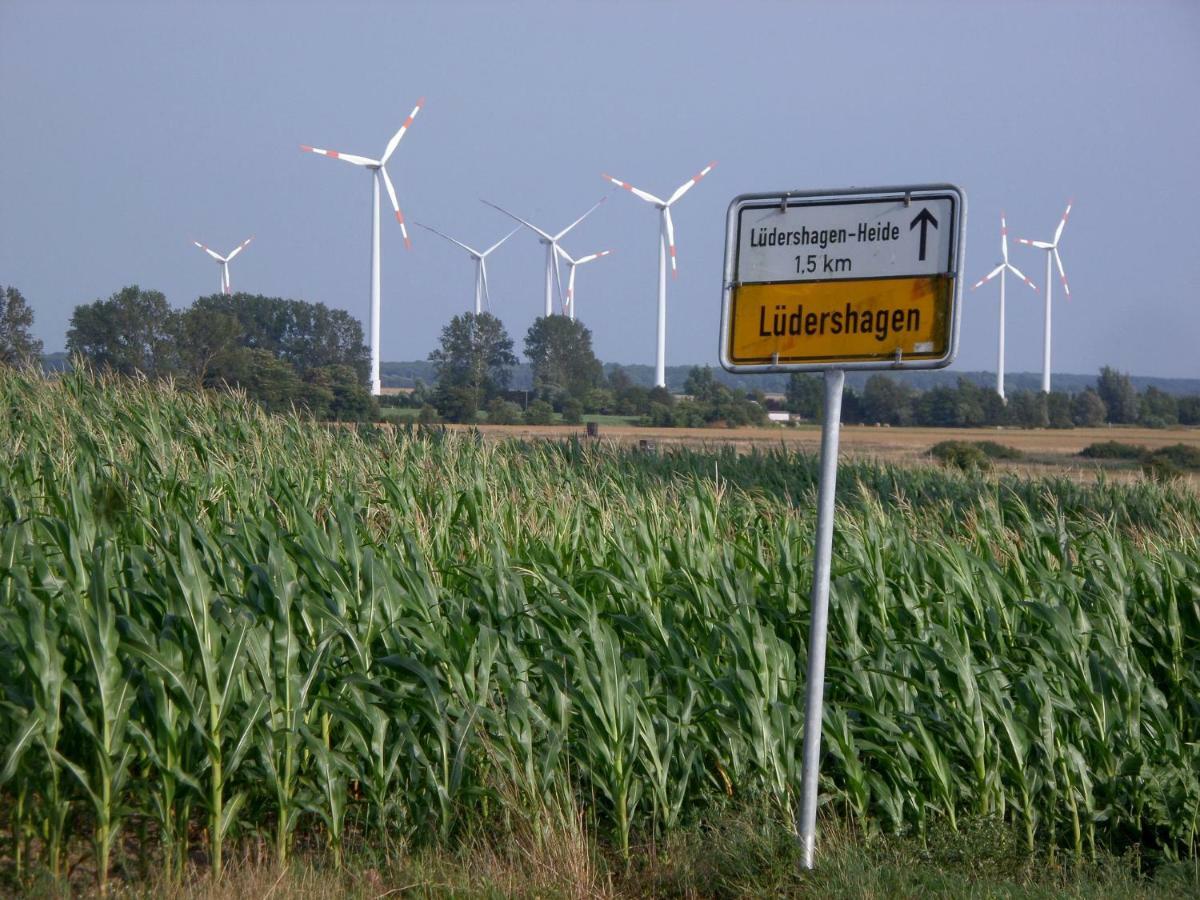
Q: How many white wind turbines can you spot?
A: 8